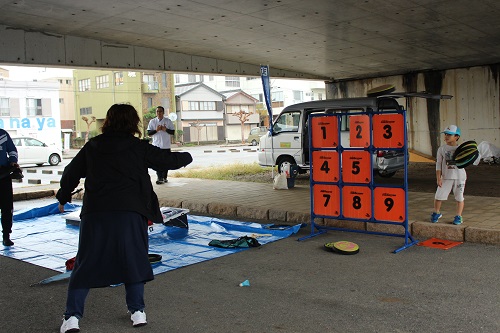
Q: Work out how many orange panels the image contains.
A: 9